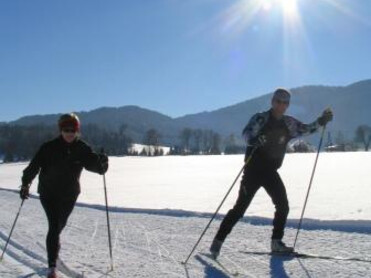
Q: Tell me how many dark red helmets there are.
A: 1